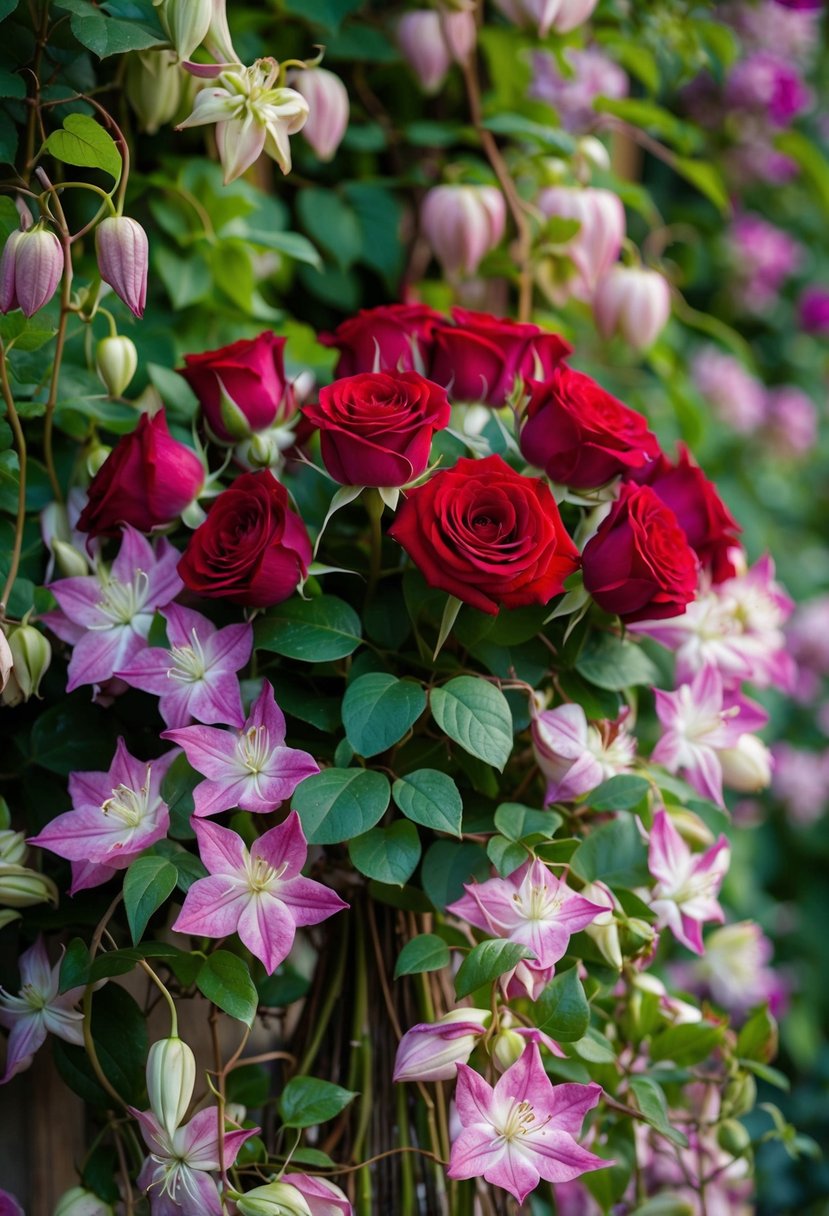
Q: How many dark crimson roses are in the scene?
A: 10